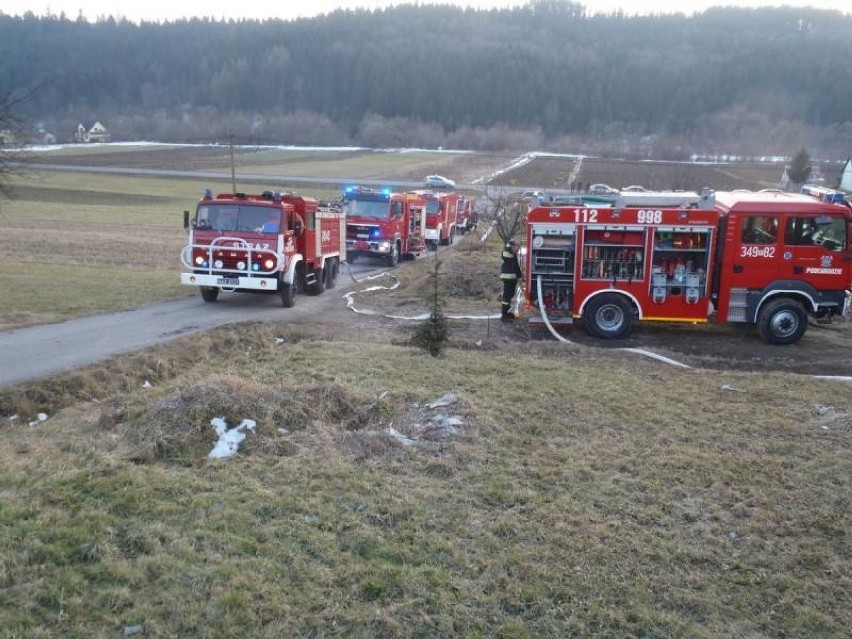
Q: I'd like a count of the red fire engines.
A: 5